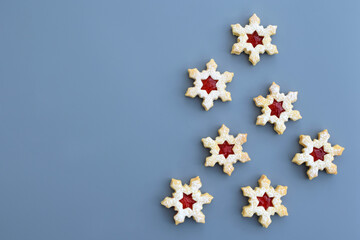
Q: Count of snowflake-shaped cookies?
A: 7